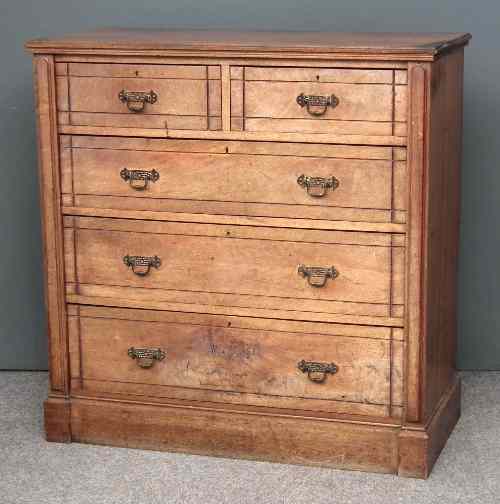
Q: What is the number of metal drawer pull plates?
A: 8